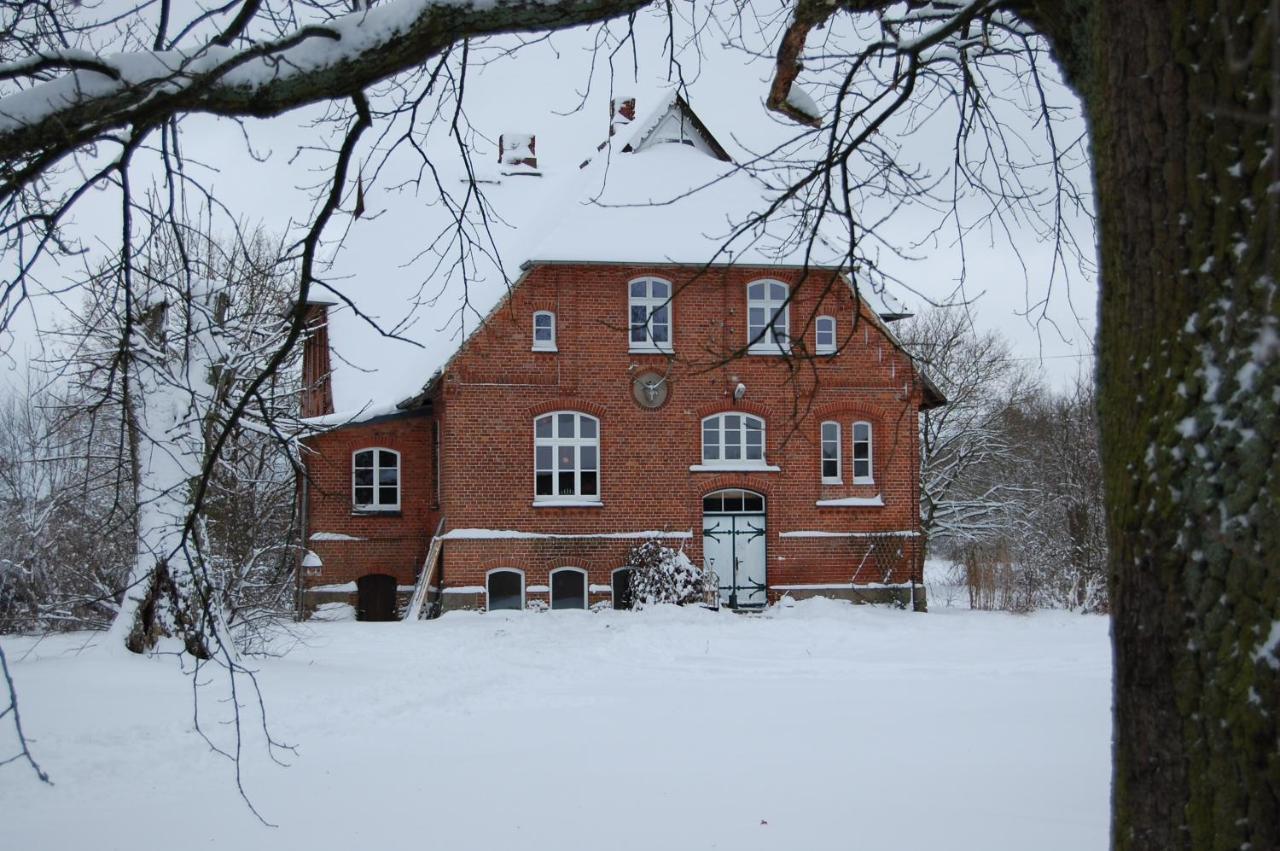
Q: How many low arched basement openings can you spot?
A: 4